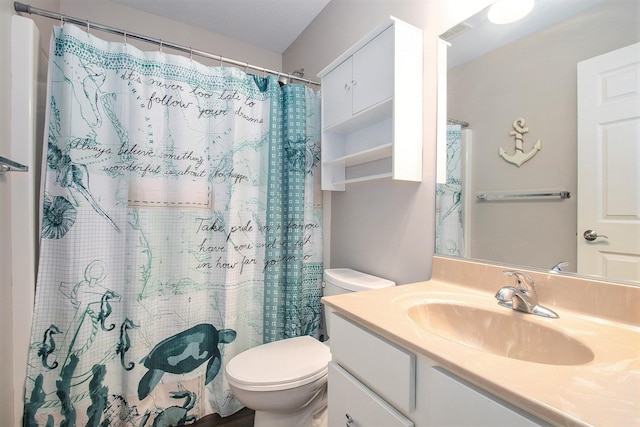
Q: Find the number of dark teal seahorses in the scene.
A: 3